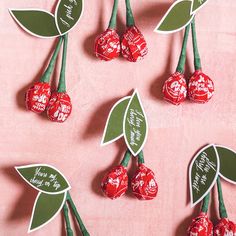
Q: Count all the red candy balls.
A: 10